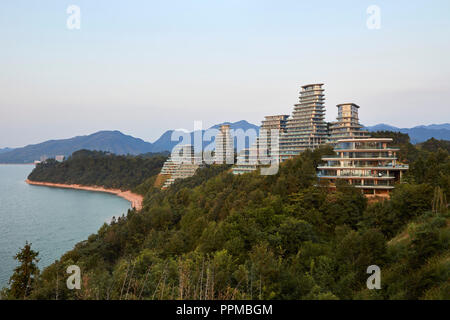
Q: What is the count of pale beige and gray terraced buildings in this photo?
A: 6